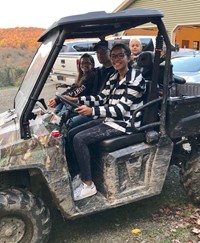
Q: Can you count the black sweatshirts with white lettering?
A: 1